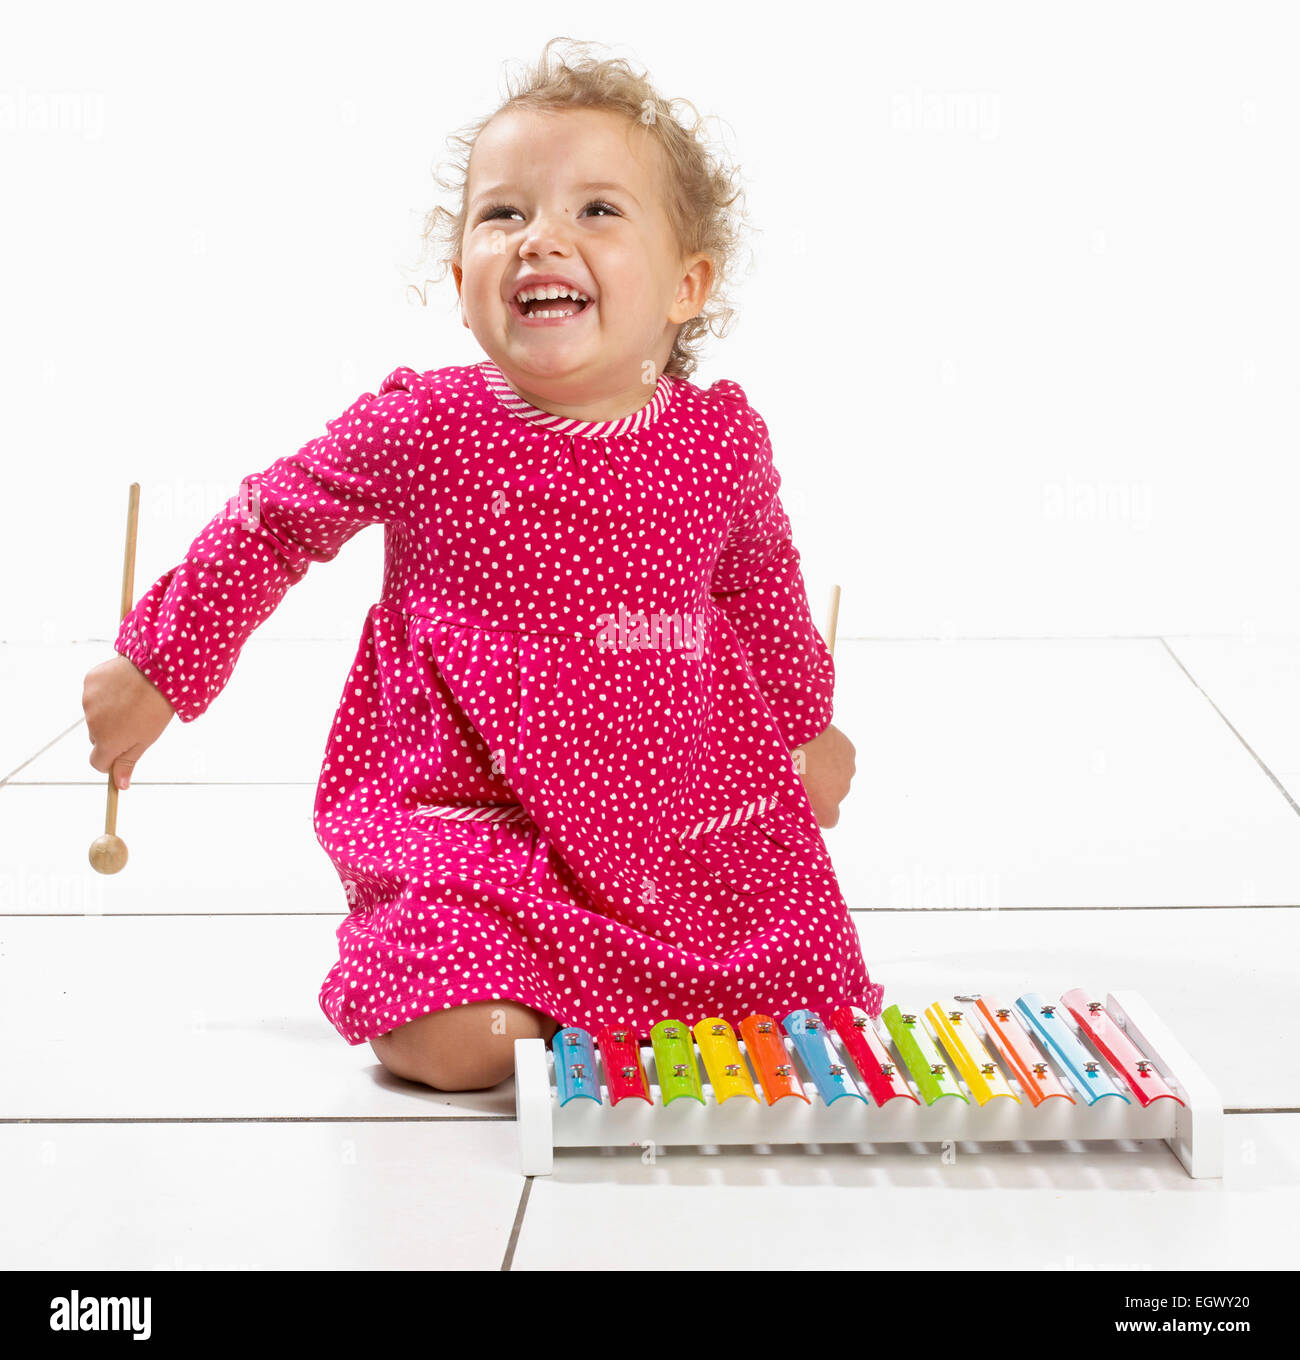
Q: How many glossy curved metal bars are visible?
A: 12